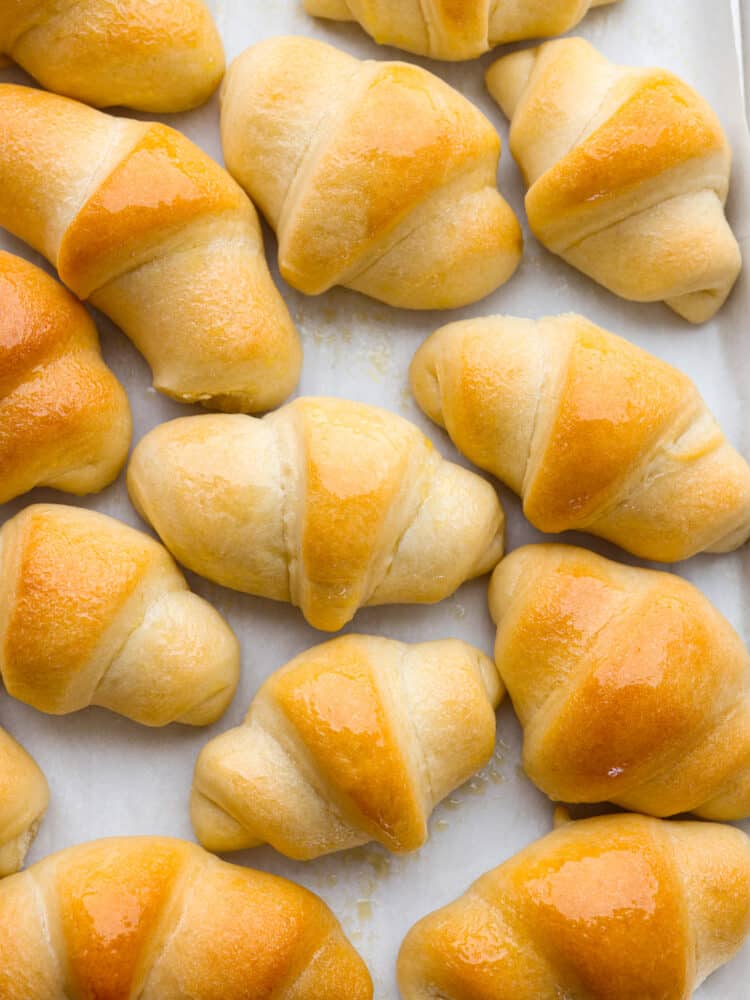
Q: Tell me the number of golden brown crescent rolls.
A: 14